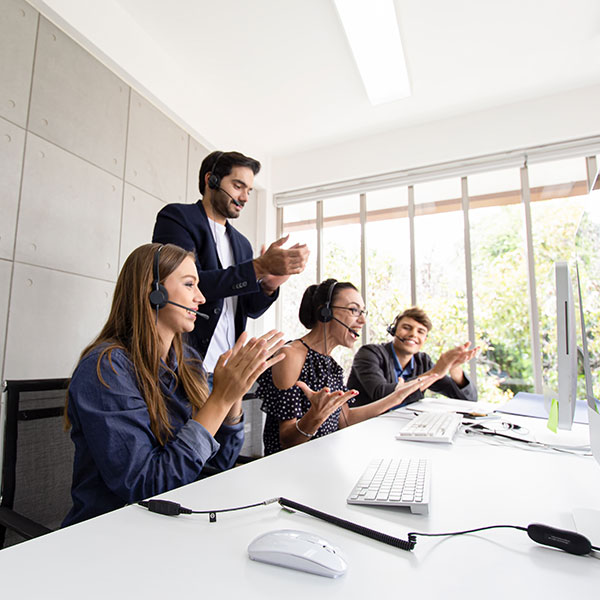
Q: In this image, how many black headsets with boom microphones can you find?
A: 4